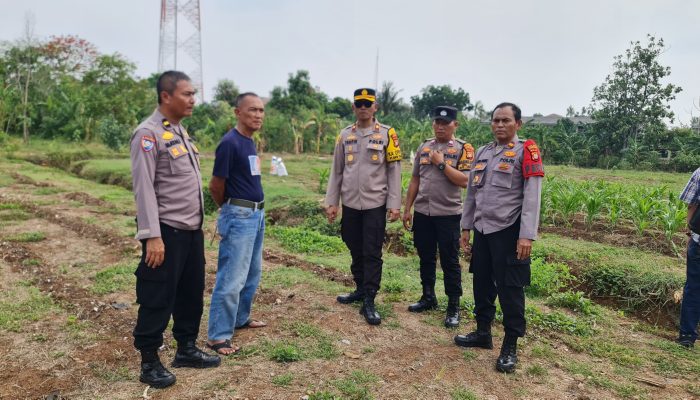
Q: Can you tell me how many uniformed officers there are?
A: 4